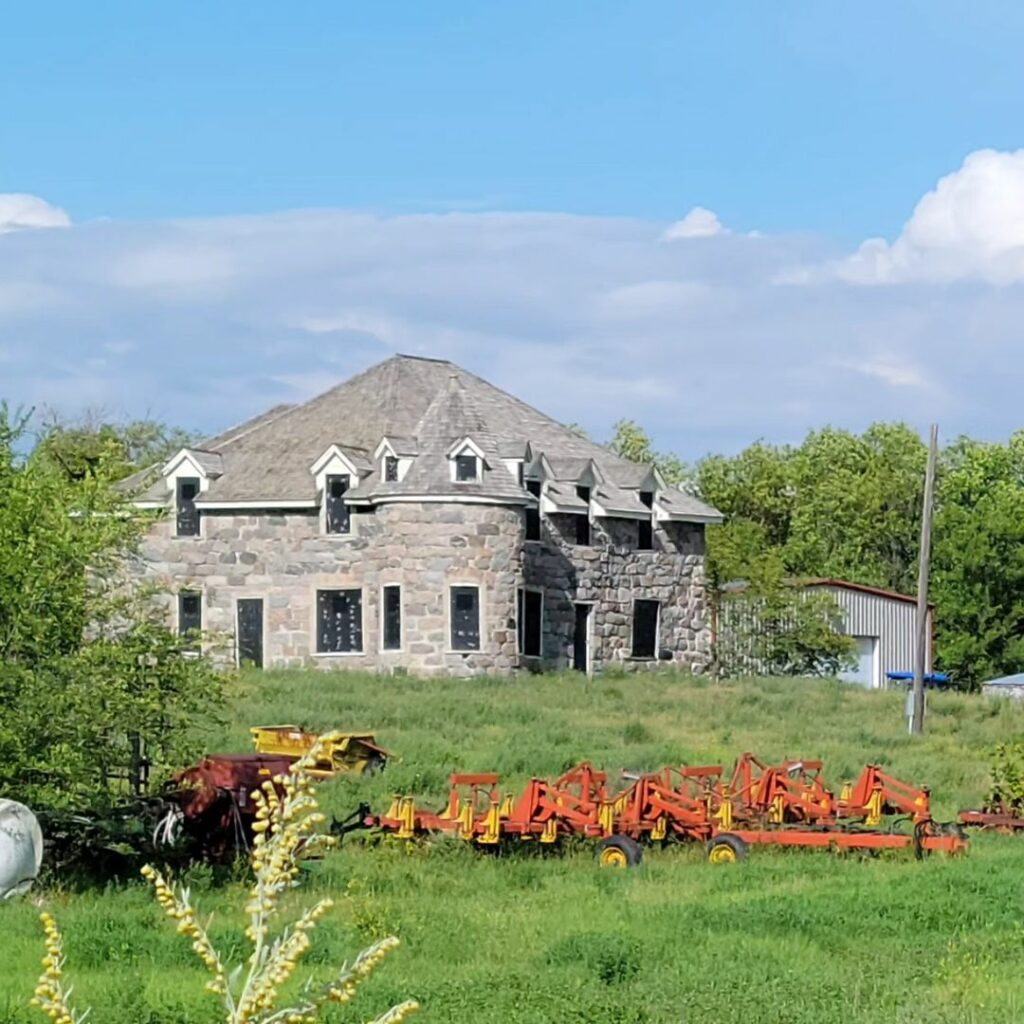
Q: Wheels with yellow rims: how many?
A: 2